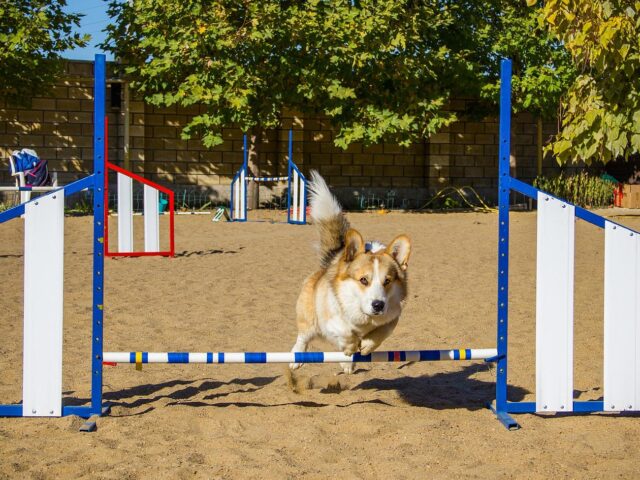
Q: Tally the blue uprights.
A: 4